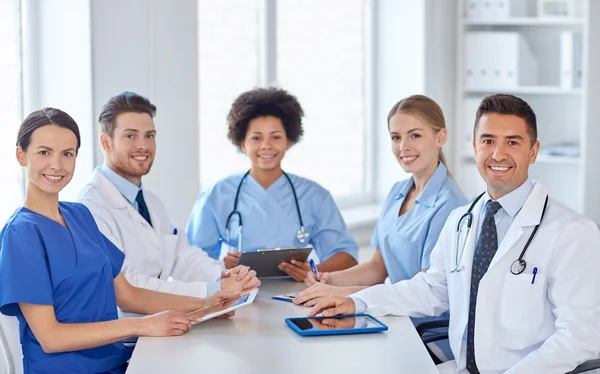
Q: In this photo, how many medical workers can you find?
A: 5